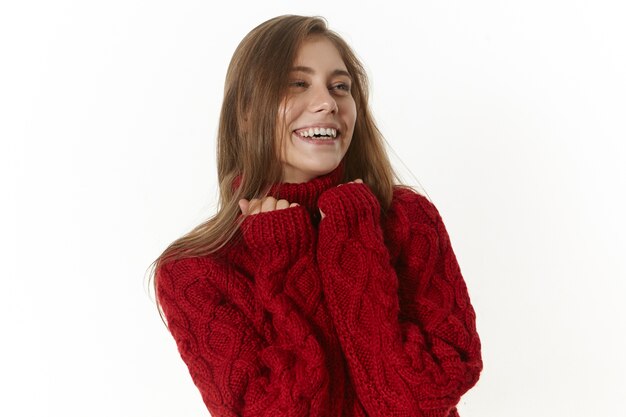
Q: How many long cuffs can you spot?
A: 2